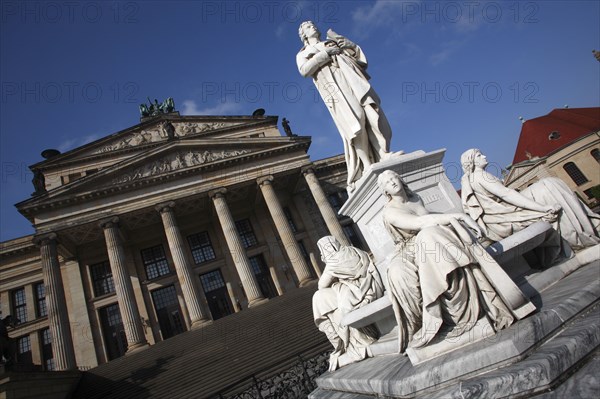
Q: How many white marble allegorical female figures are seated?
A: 3